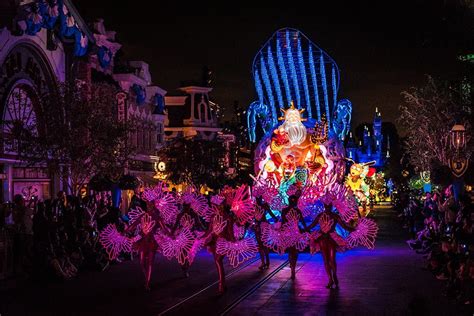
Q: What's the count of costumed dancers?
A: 6